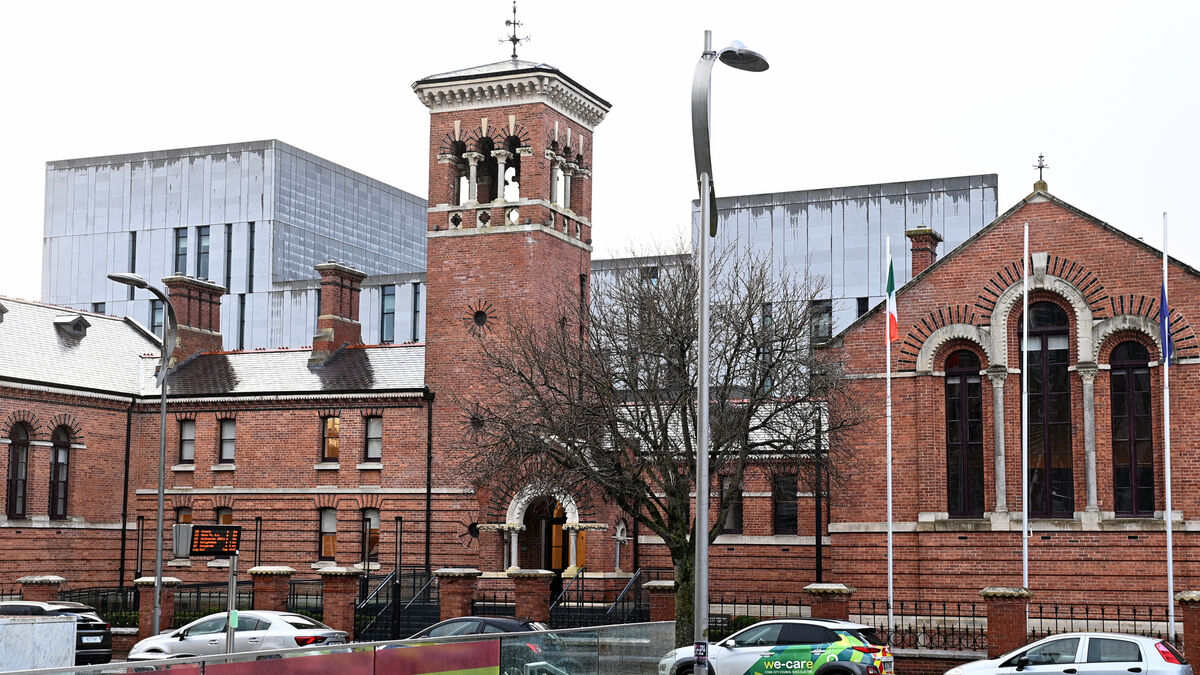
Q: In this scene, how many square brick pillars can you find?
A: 10